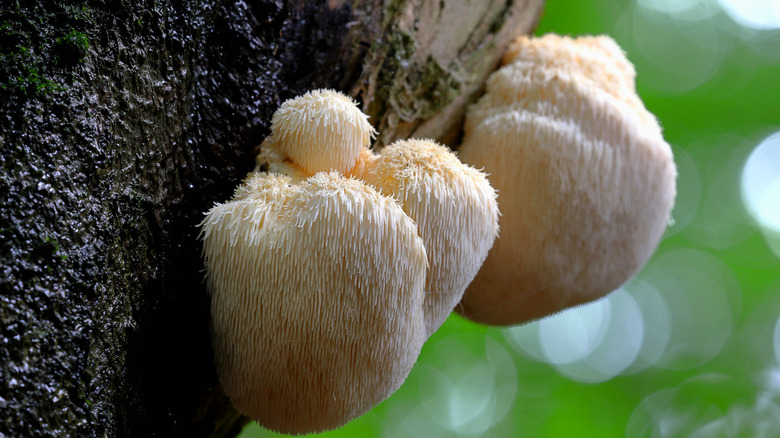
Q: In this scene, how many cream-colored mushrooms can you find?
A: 4